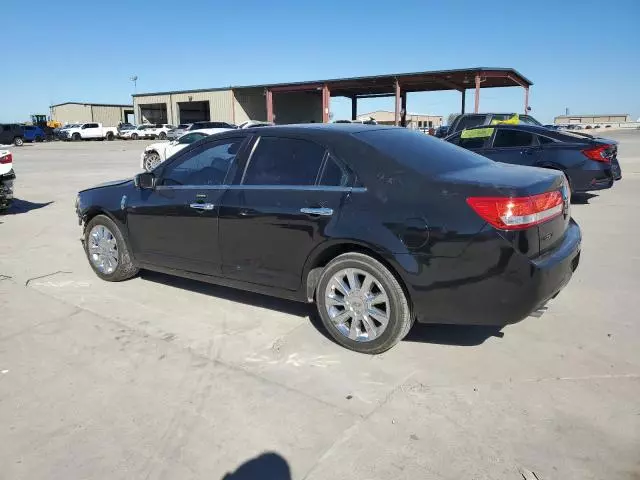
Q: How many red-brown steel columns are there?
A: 5